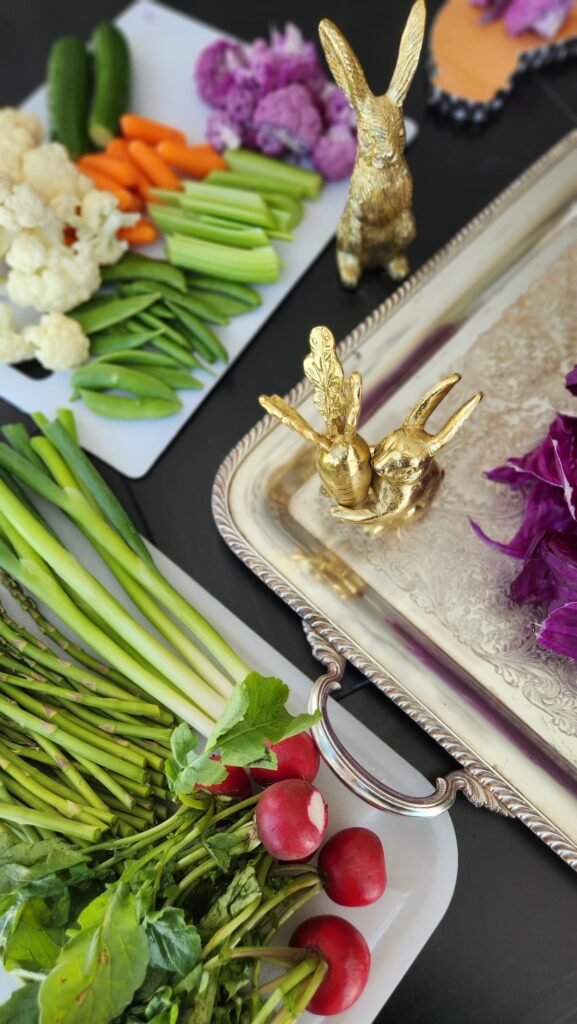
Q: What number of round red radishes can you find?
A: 5